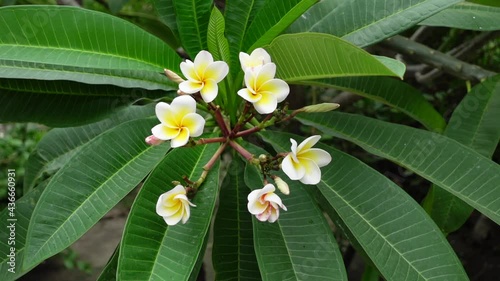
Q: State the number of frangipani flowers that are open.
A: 7